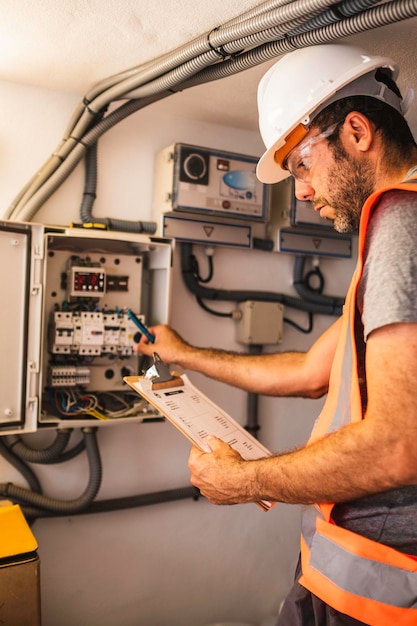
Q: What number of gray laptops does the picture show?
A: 0